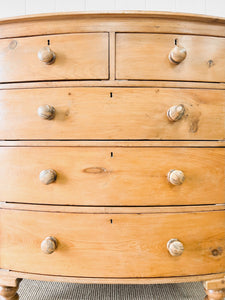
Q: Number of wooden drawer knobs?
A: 8